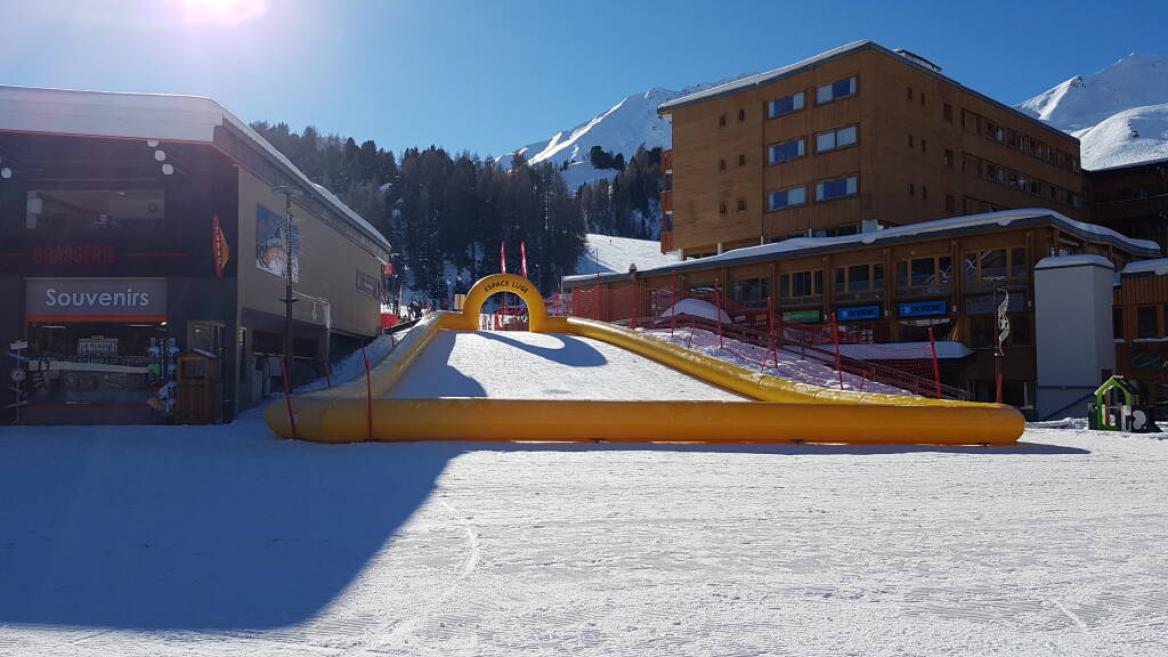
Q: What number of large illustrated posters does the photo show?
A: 1